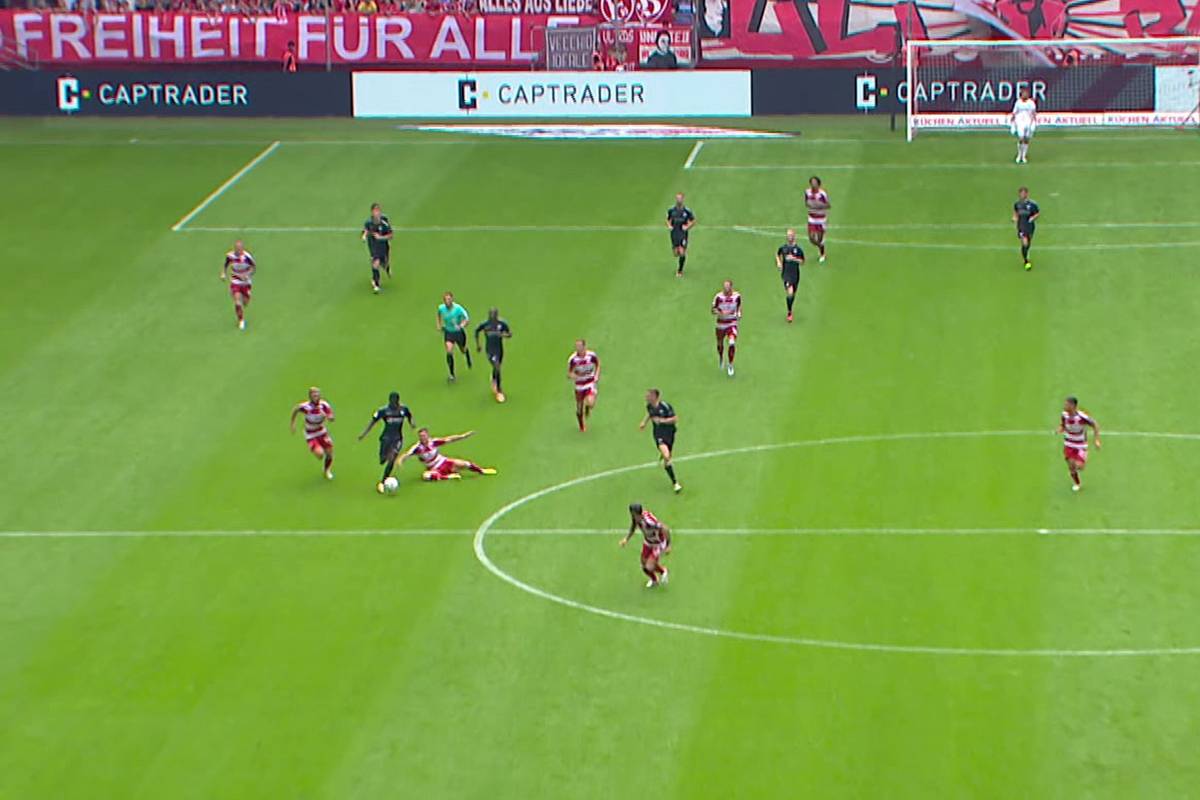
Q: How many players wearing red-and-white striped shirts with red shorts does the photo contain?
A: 8